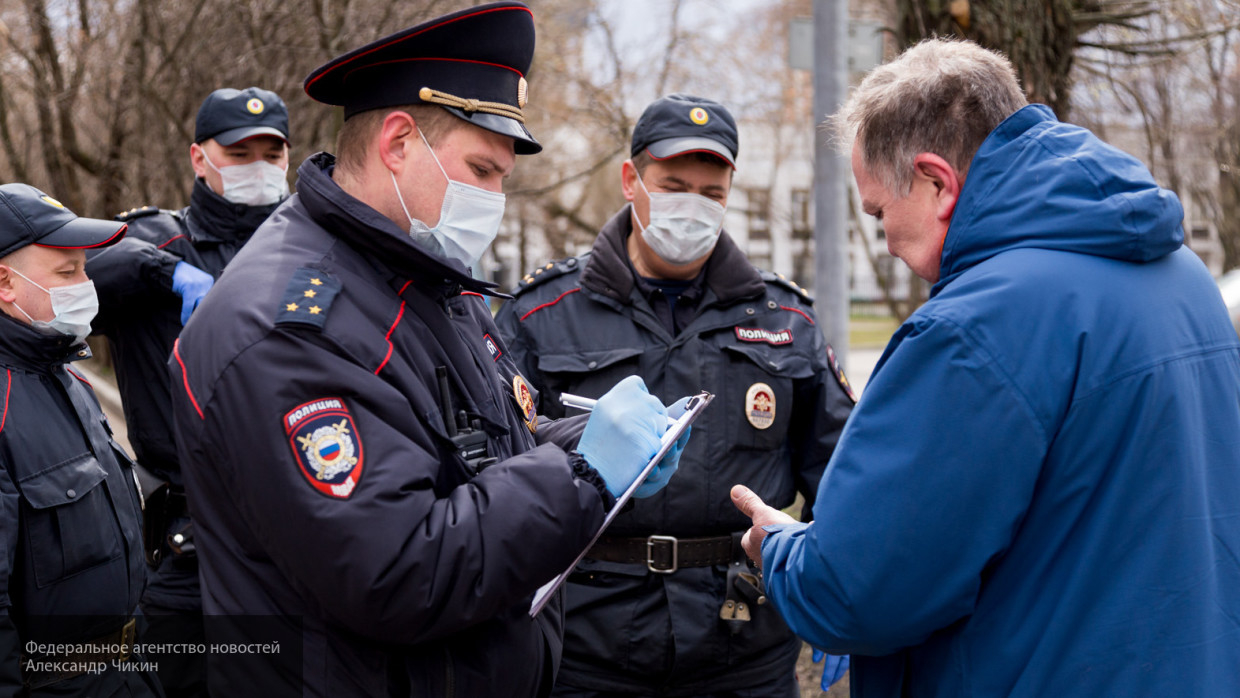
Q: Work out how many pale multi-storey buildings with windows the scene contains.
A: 1